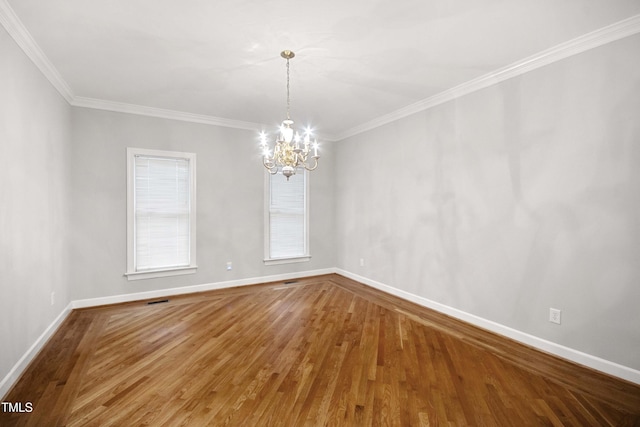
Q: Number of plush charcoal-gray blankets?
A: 0